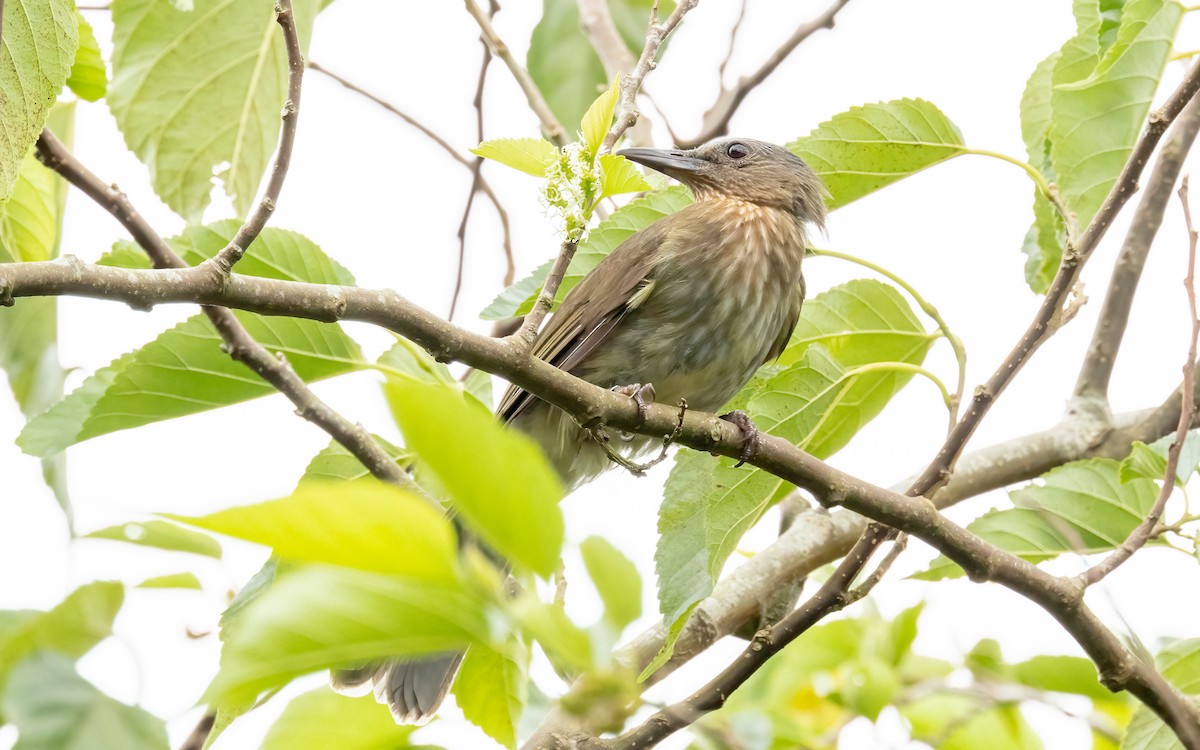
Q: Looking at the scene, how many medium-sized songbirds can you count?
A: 1